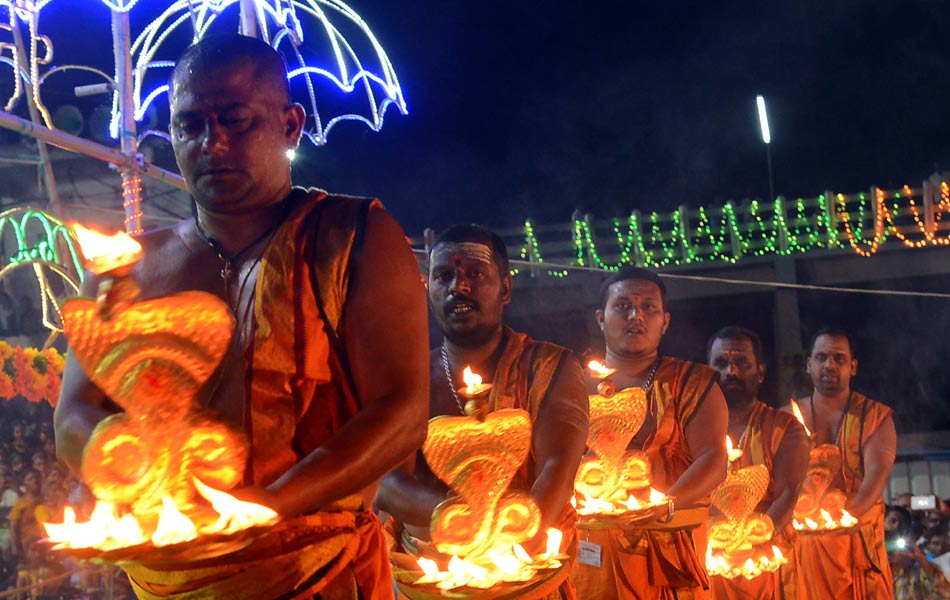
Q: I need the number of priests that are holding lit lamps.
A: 5